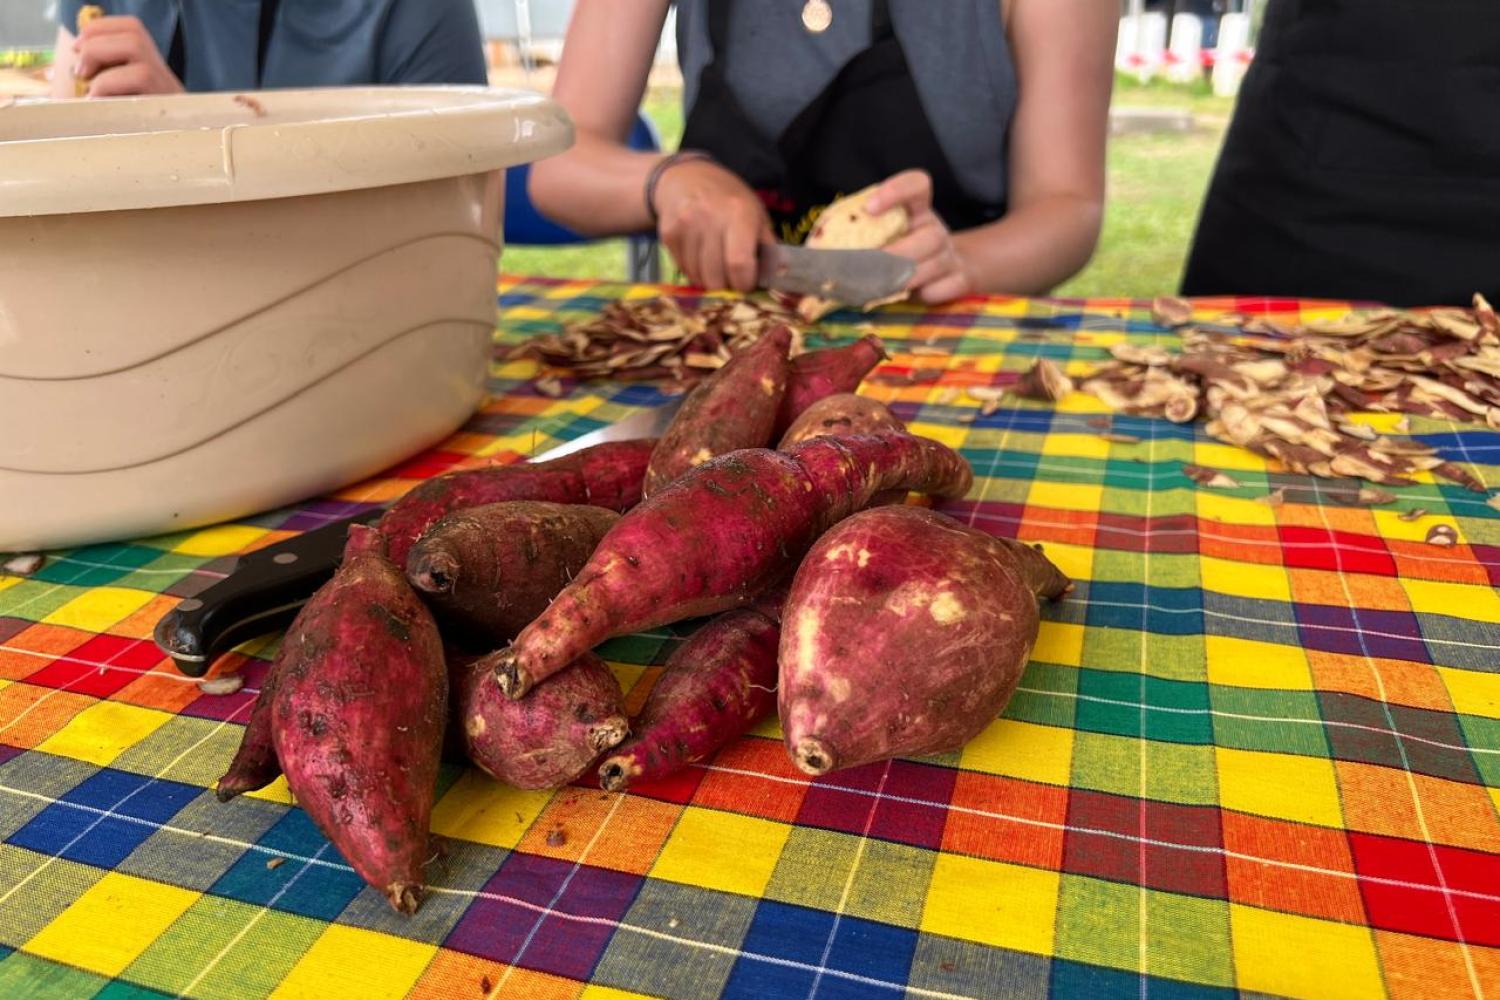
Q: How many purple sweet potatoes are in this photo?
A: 11